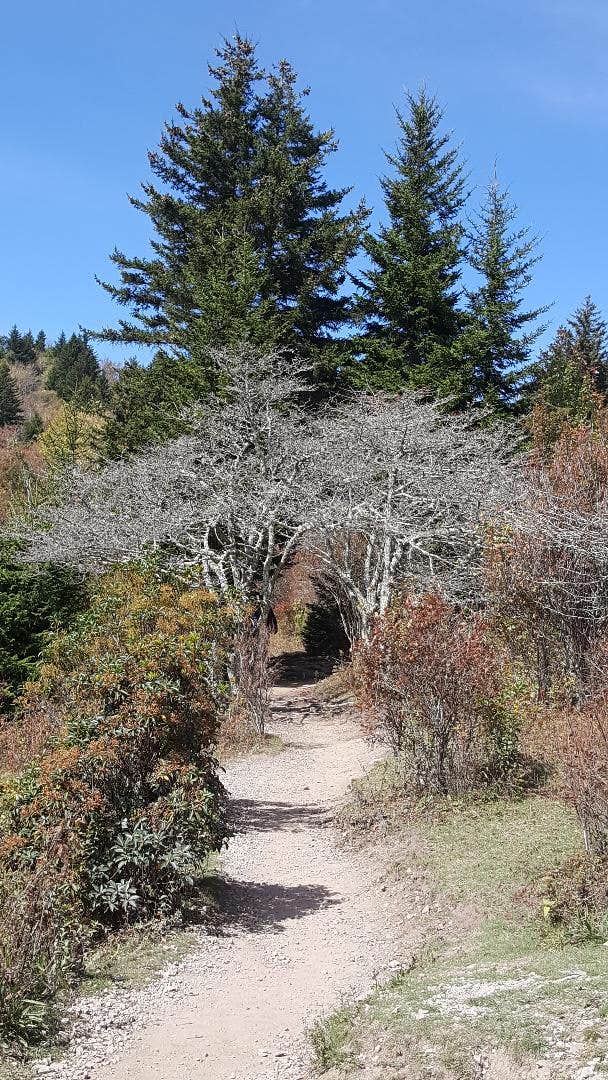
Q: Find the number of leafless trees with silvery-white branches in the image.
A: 2